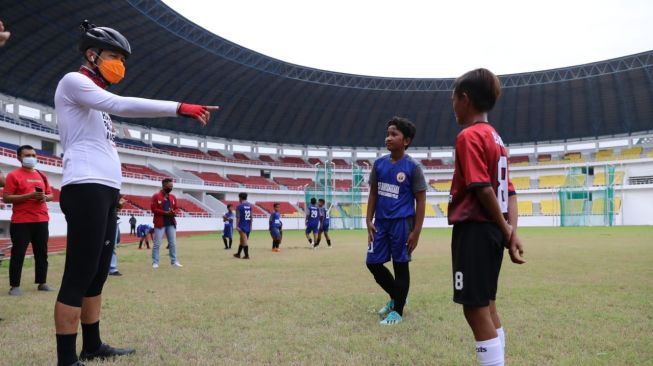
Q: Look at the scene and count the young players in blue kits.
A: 7